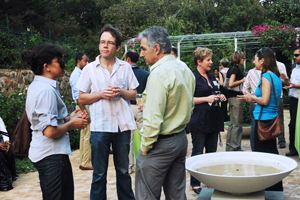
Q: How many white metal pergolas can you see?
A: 1